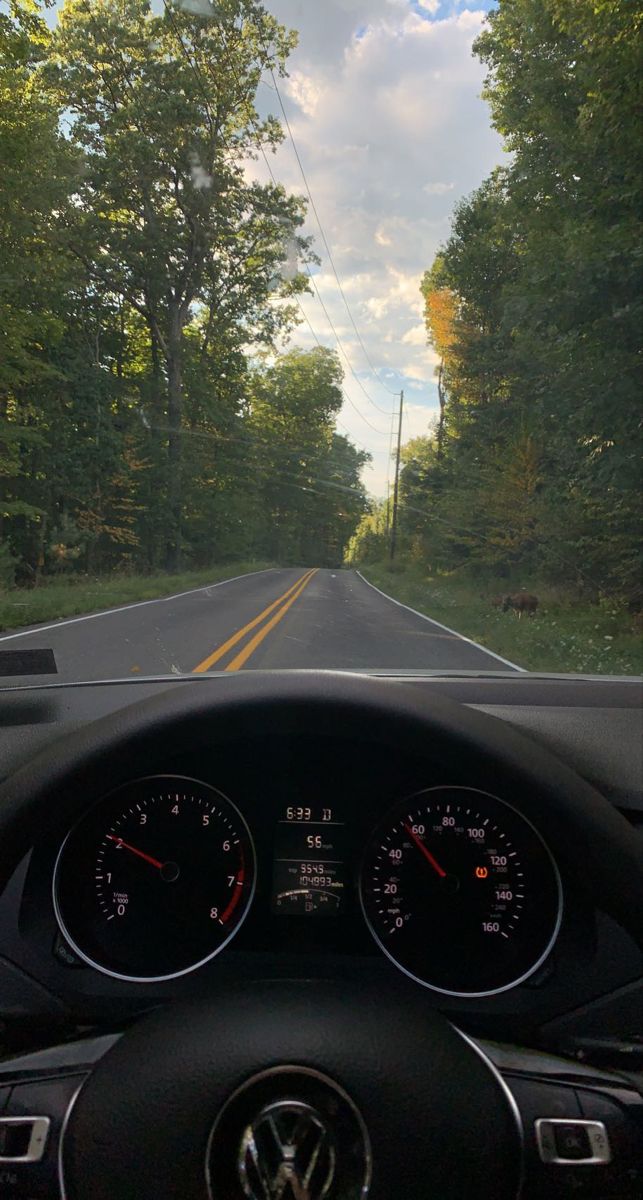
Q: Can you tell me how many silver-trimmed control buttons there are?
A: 2